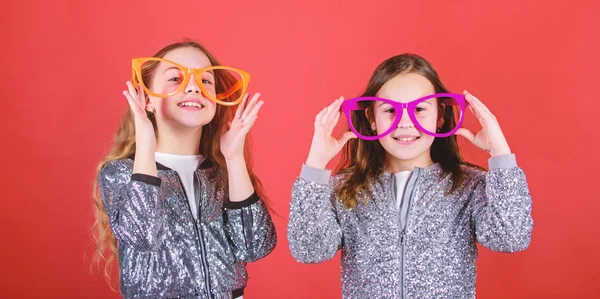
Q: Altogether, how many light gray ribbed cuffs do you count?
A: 2